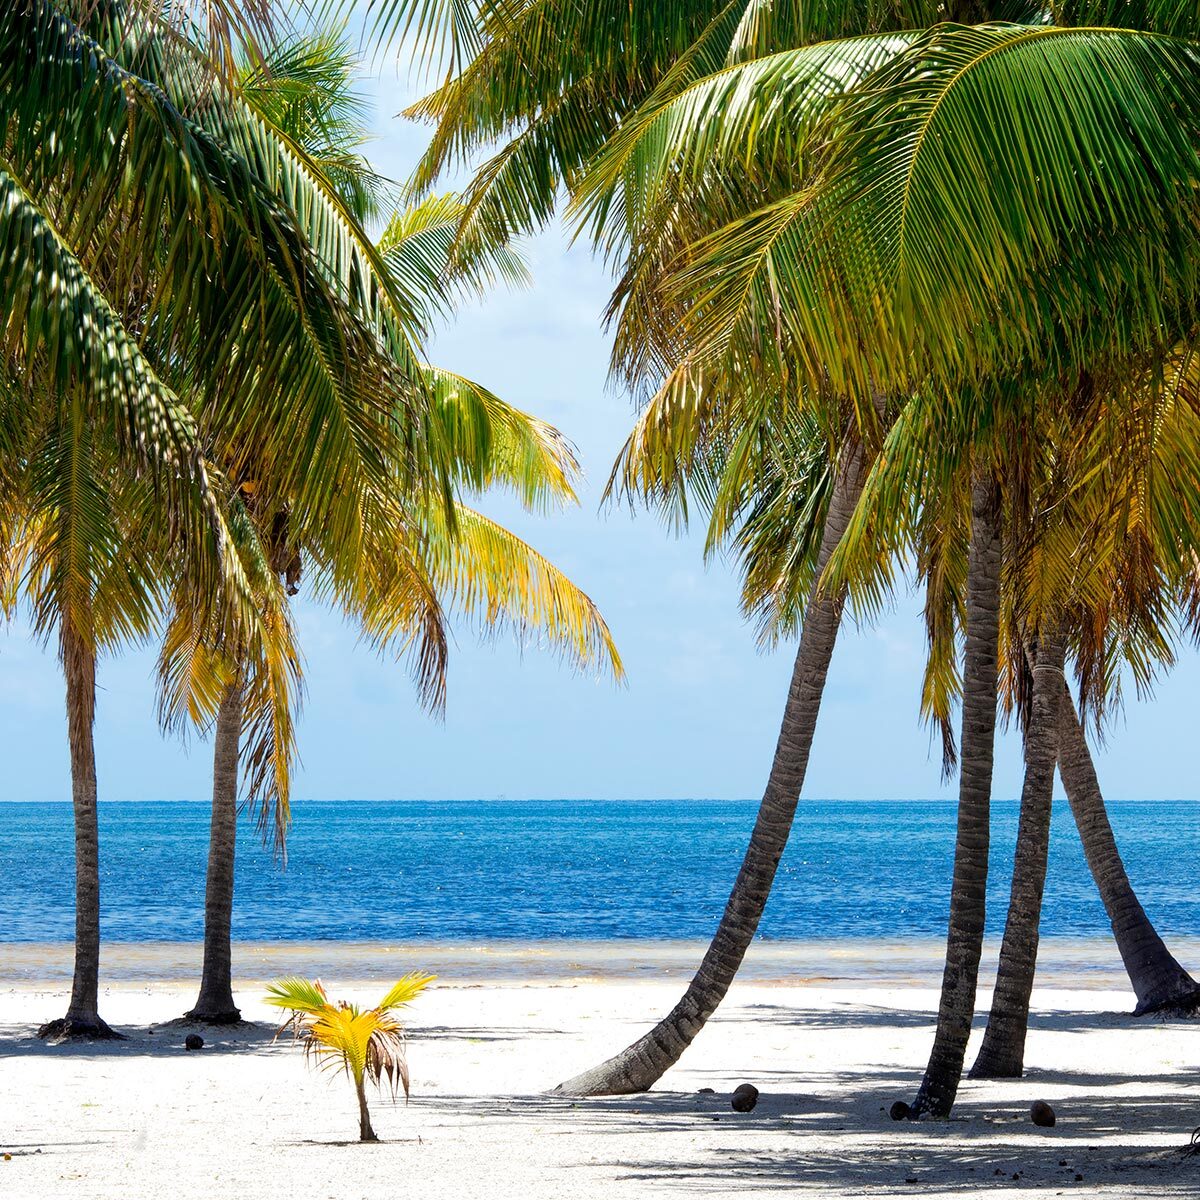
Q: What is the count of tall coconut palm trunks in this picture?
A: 6